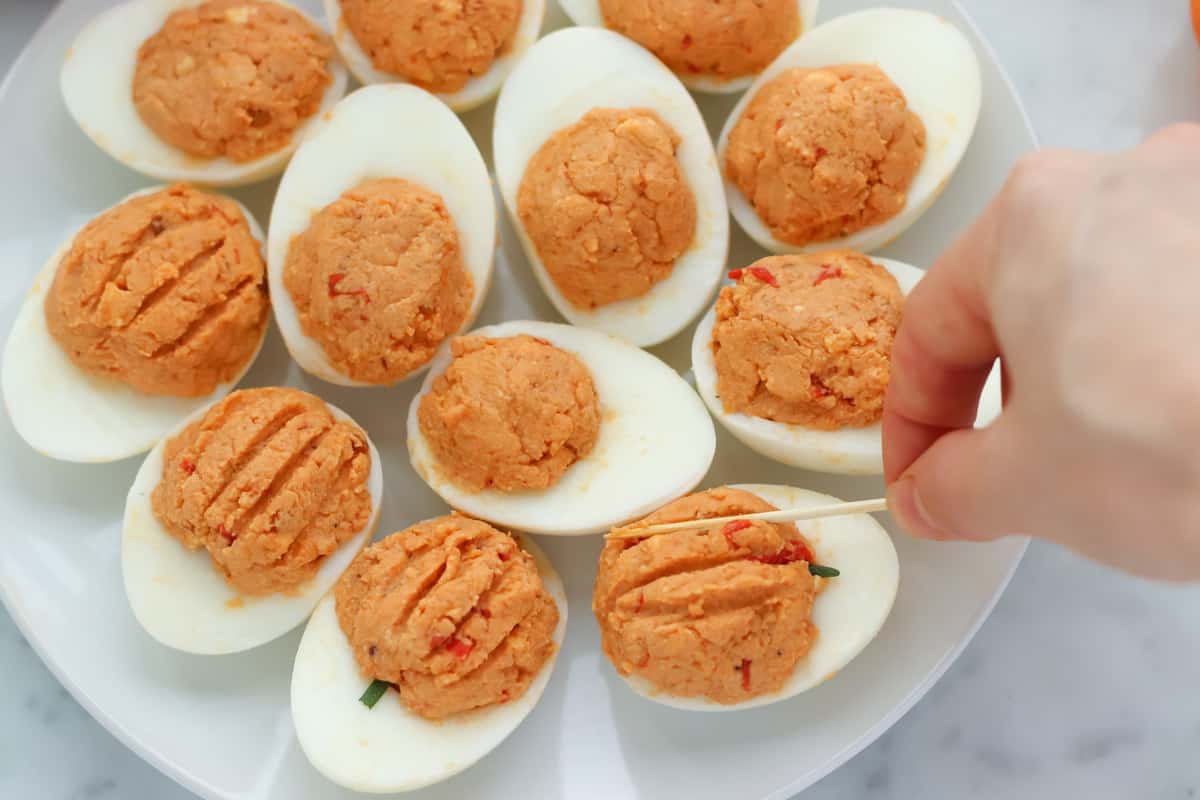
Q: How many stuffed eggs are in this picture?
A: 12